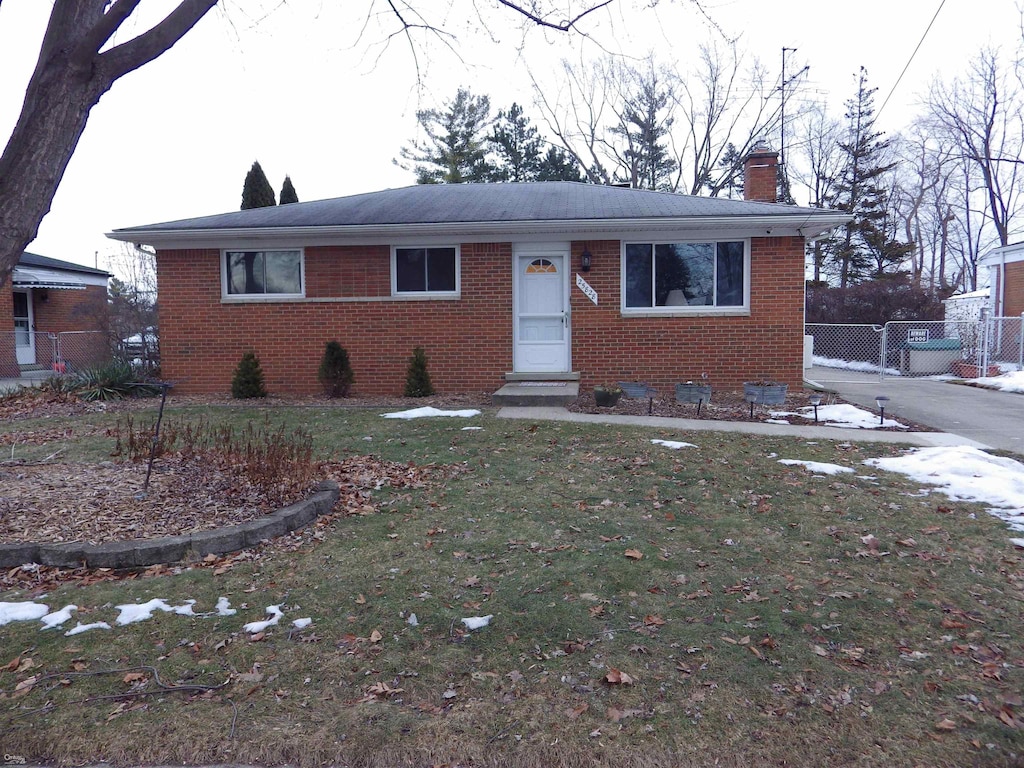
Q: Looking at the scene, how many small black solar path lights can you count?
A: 5